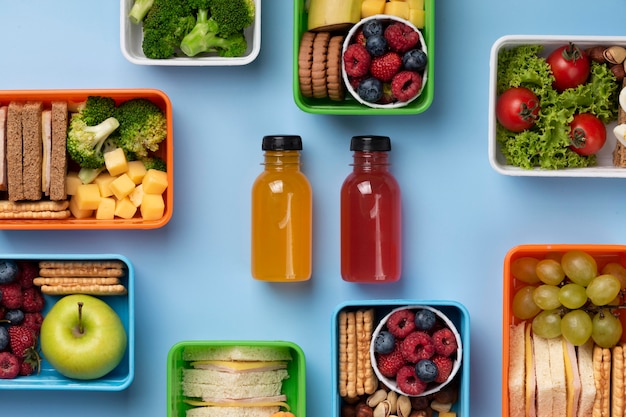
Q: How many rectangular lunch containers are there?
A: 8